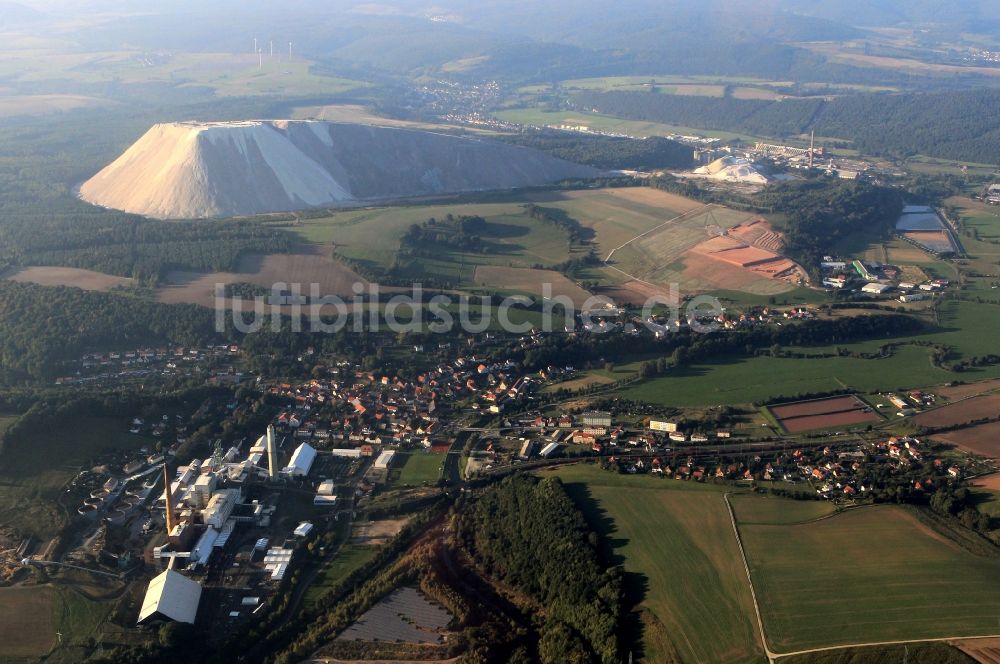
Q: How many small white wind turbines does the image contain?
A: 4